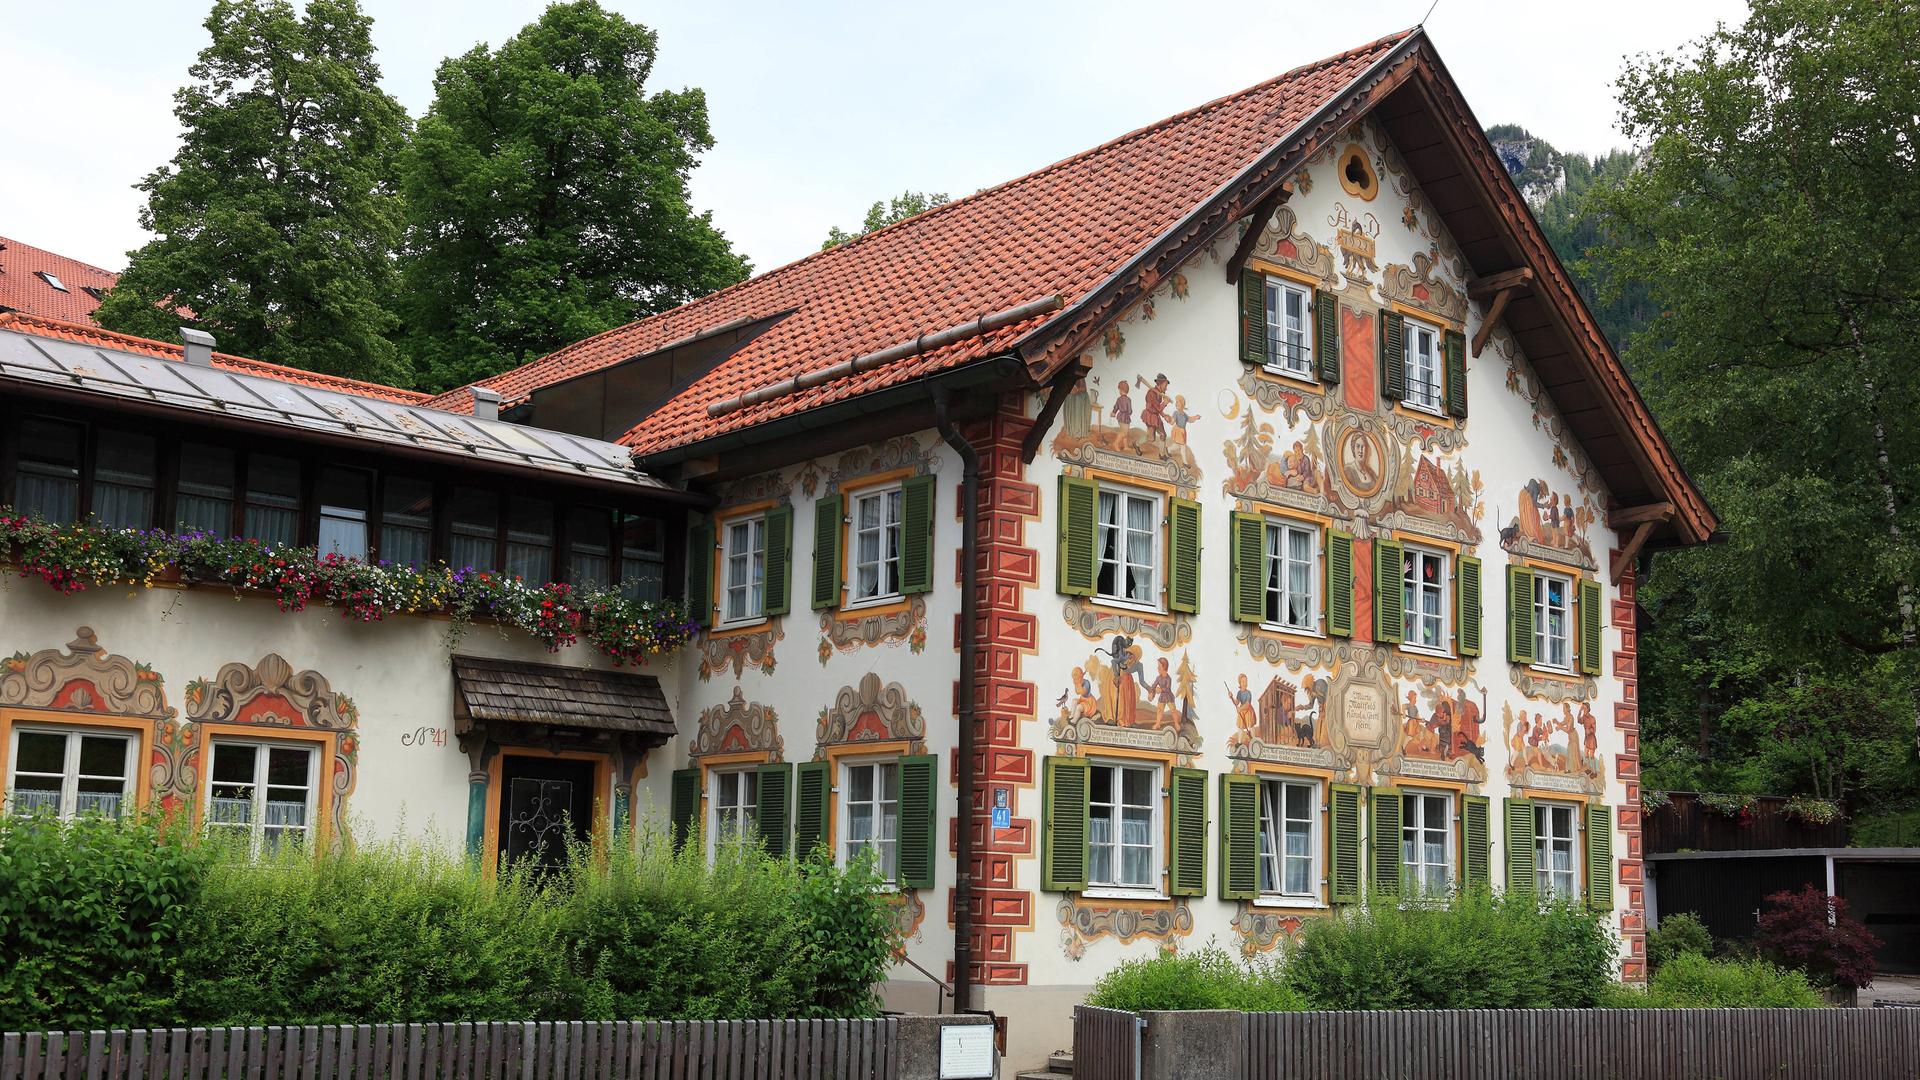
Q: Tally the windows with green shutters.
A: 14